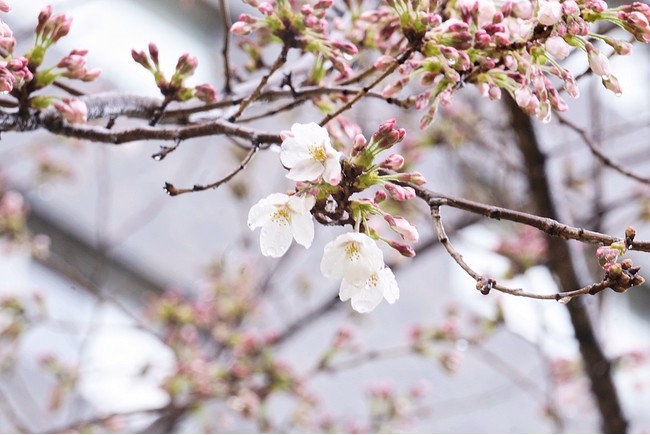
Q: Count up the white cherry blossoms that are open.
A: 4